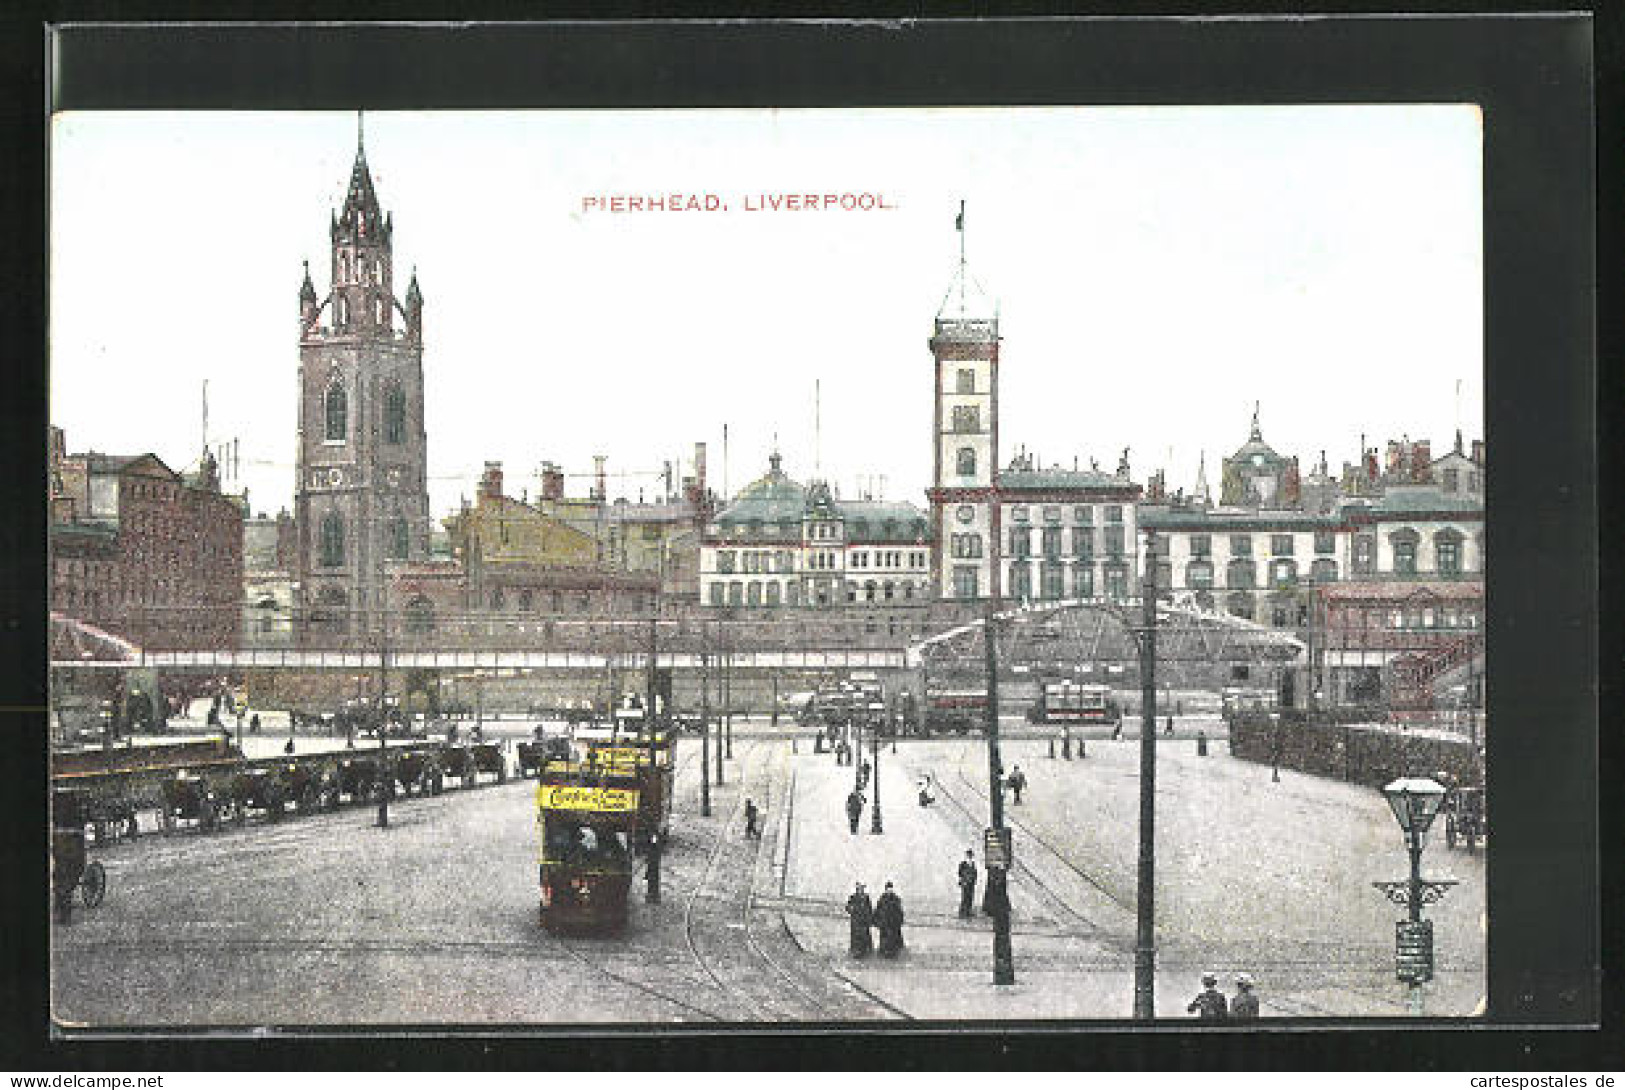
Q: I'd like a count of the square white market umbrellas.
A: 0